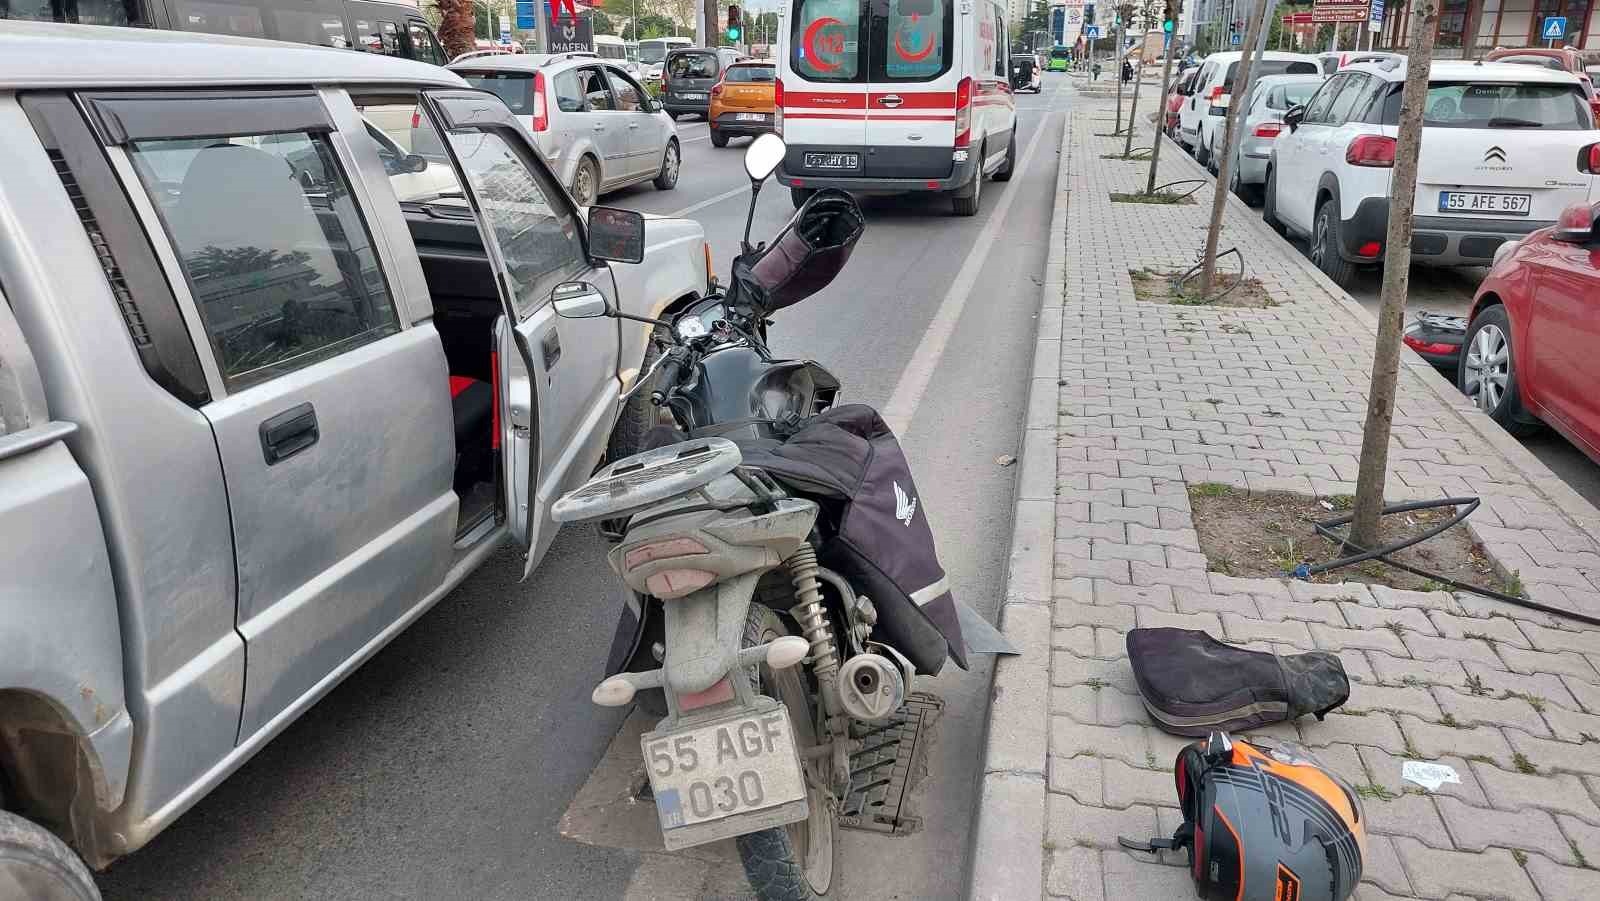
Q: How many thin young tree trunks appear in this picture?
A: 5